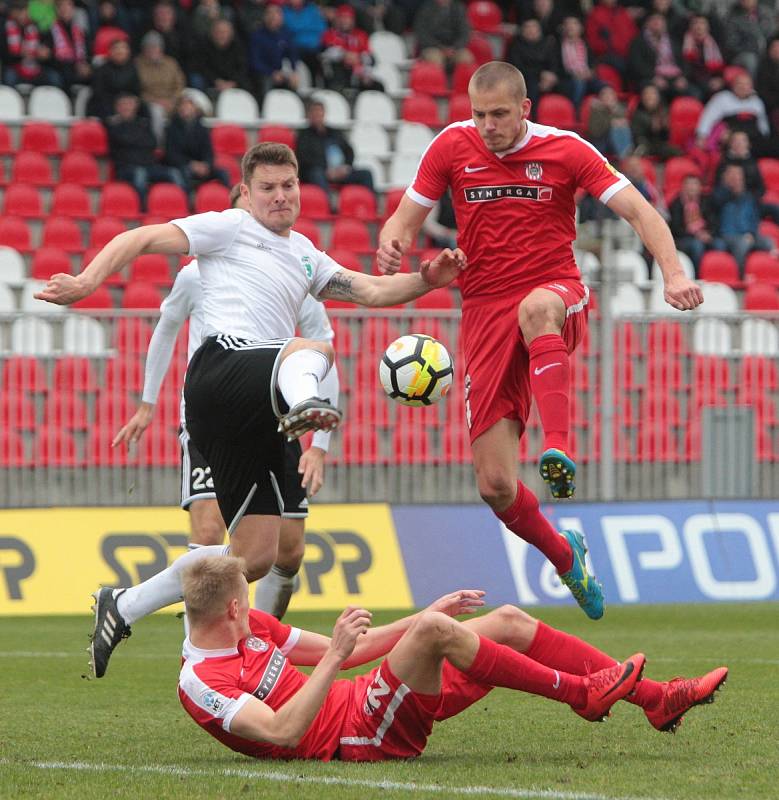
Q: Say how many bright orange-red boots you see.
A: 2